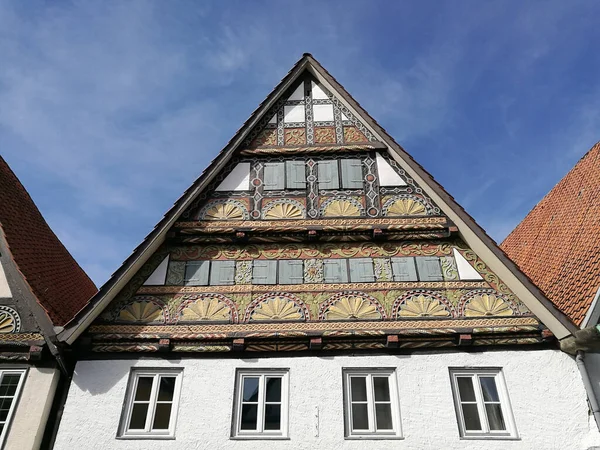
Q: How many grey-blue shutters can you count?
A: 12